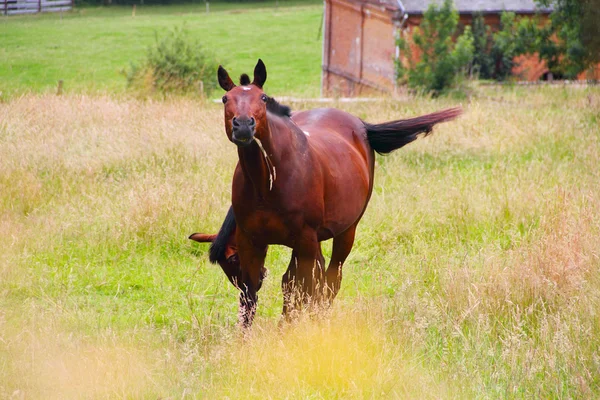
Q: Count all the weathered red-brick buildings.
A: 1